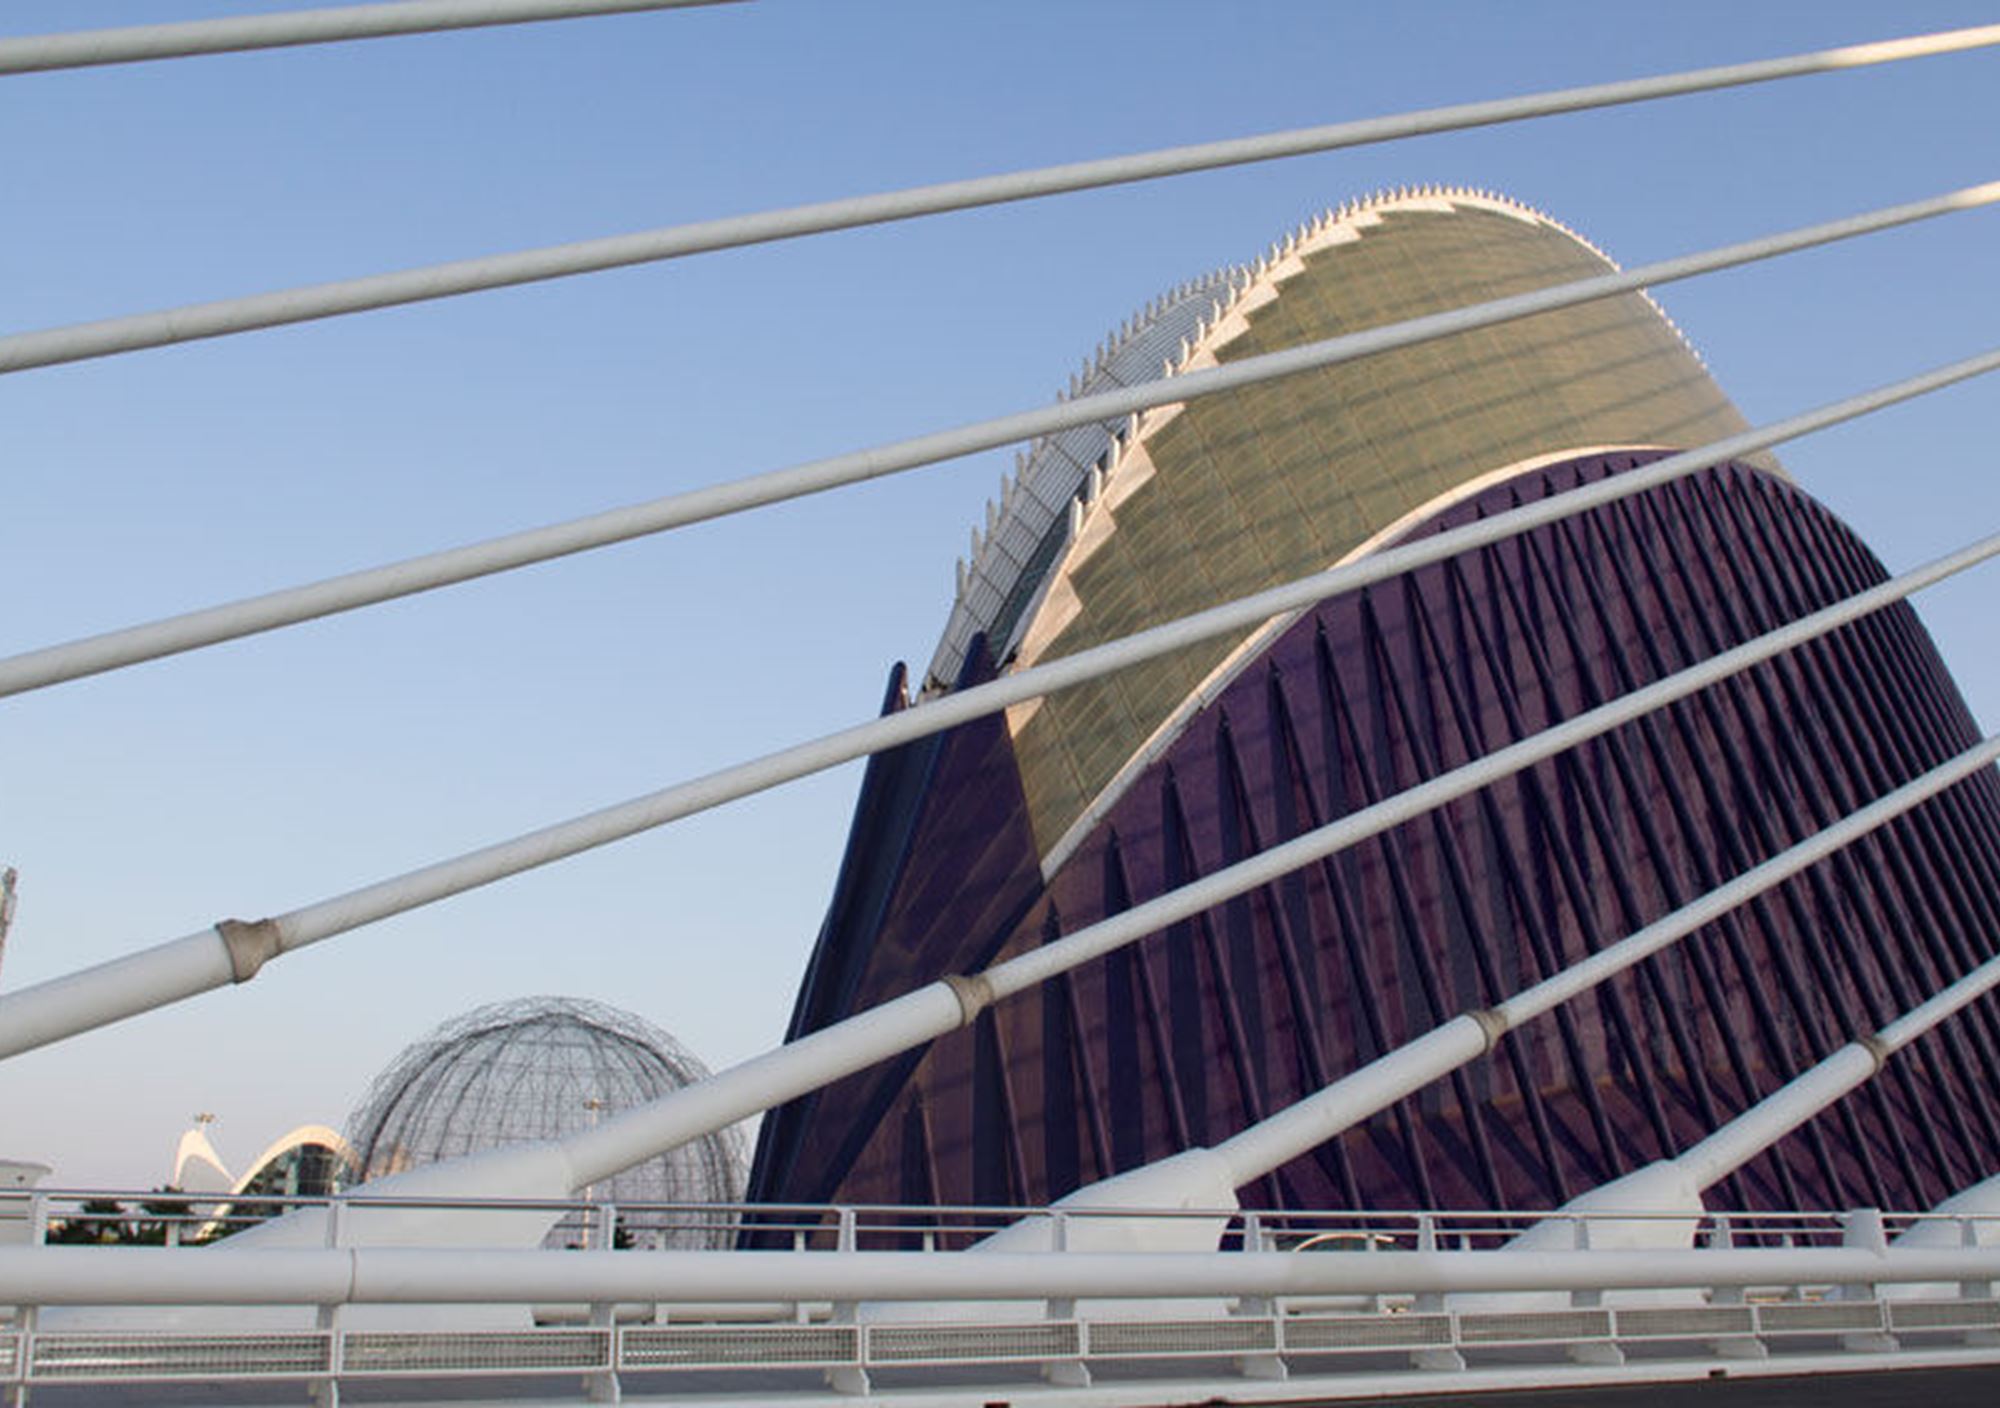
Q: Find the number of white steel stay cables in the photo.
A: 7